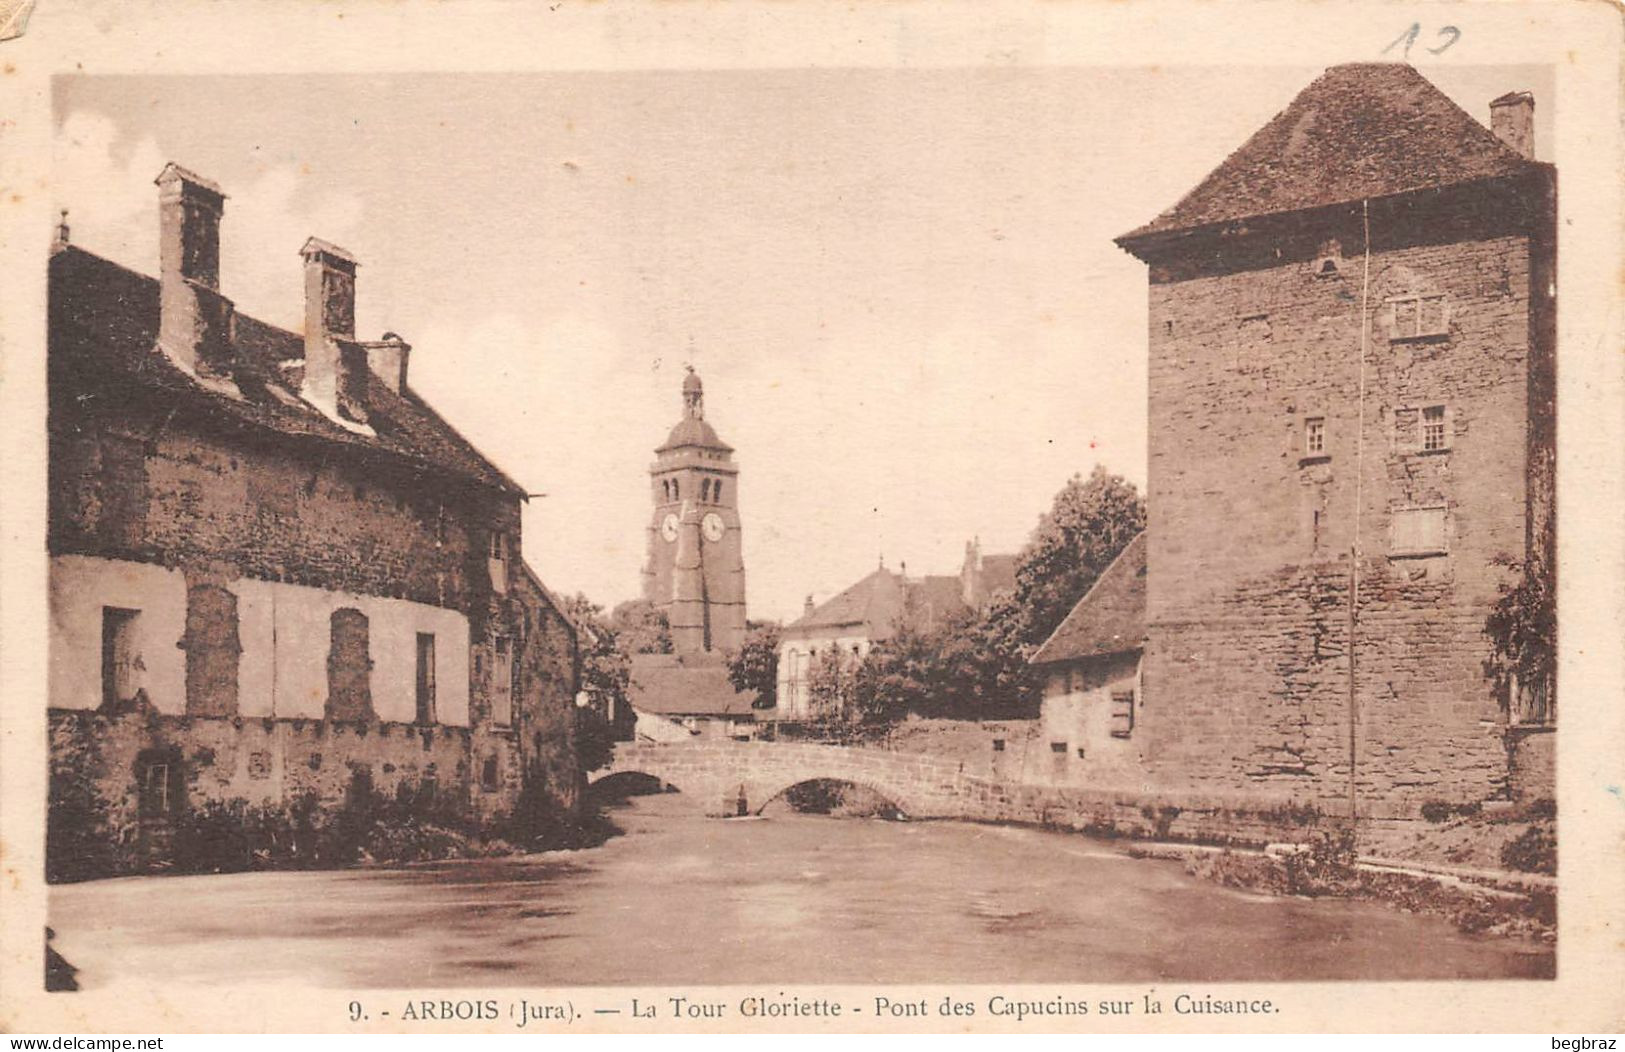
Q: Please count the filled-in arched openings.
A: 2